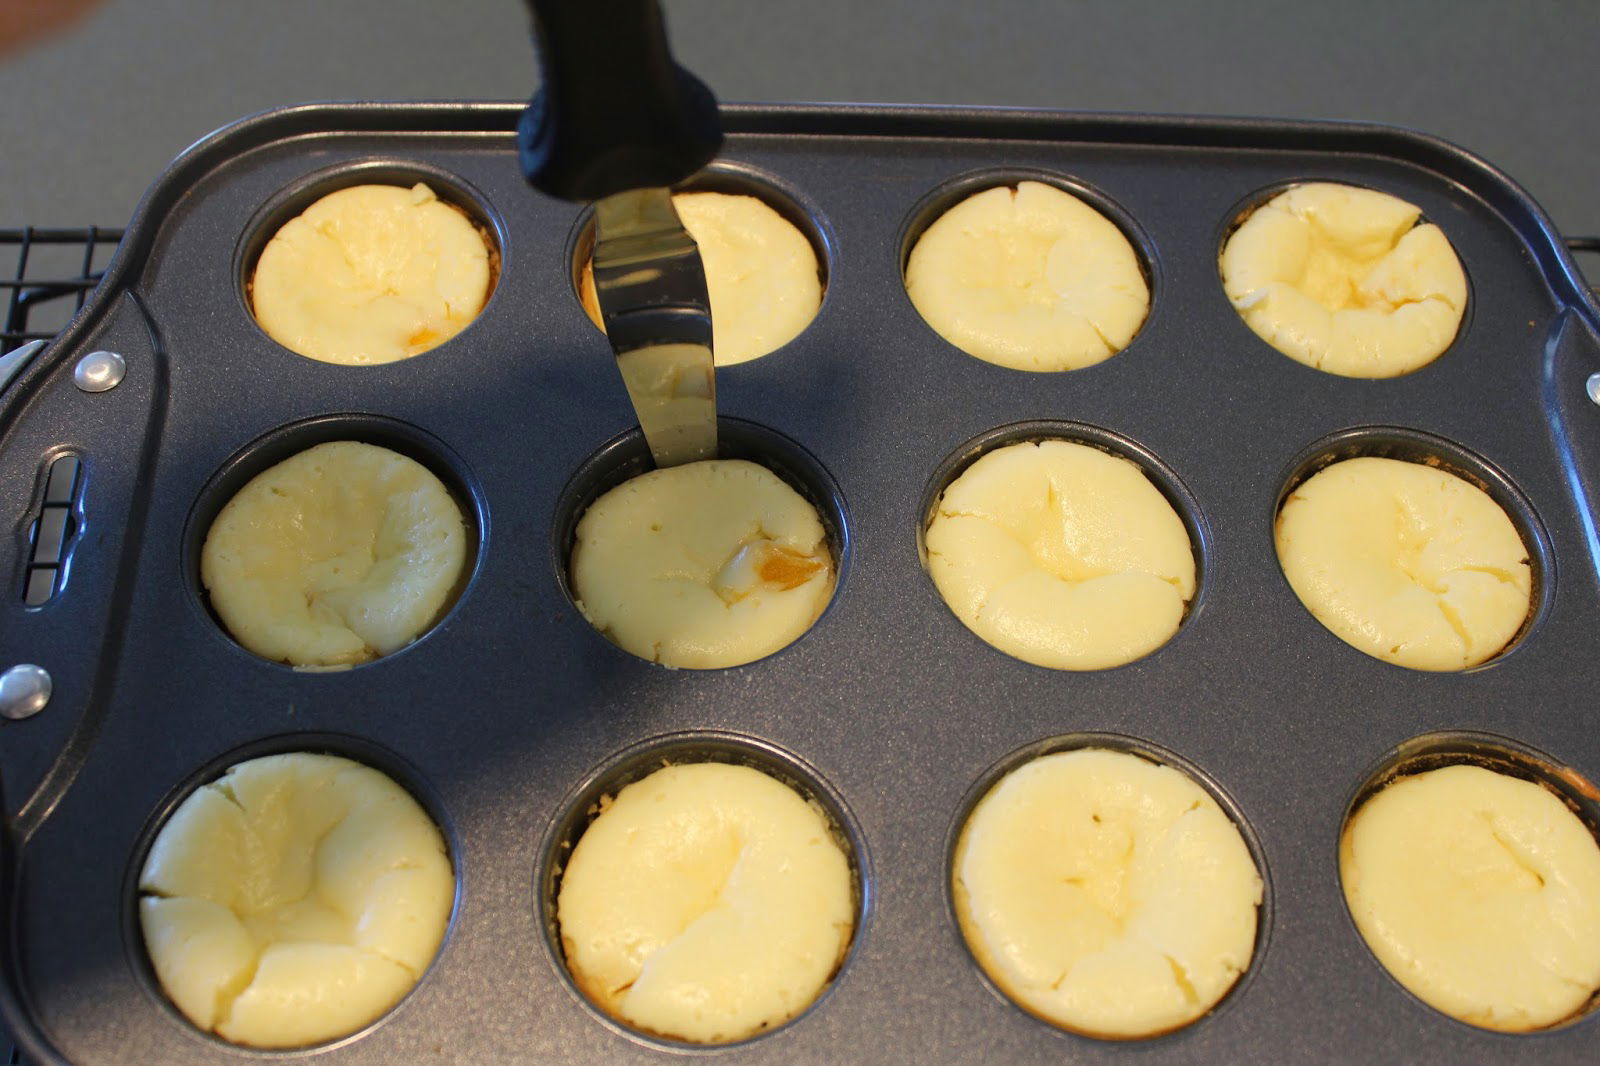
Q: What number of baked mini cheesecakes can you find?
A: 12